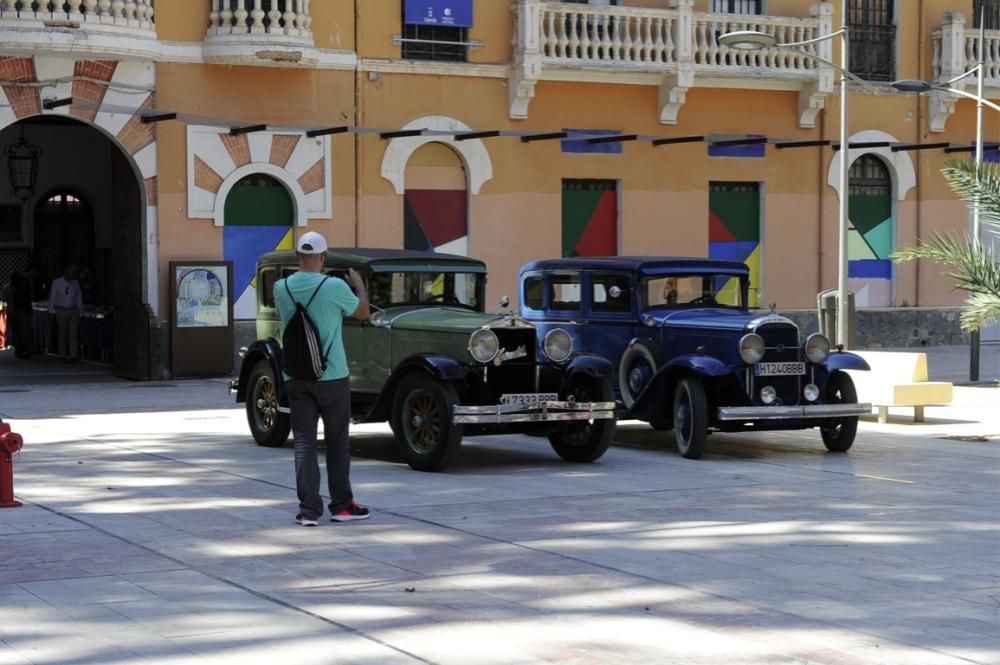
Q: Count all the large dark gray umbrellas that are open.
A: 0